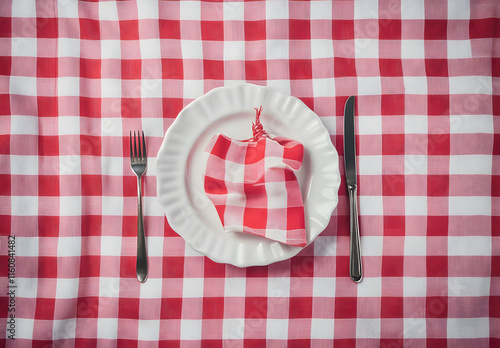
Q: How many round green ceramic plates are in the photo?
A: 0